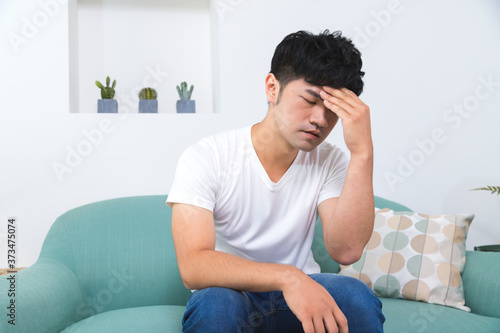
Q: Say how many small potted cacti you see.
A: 3